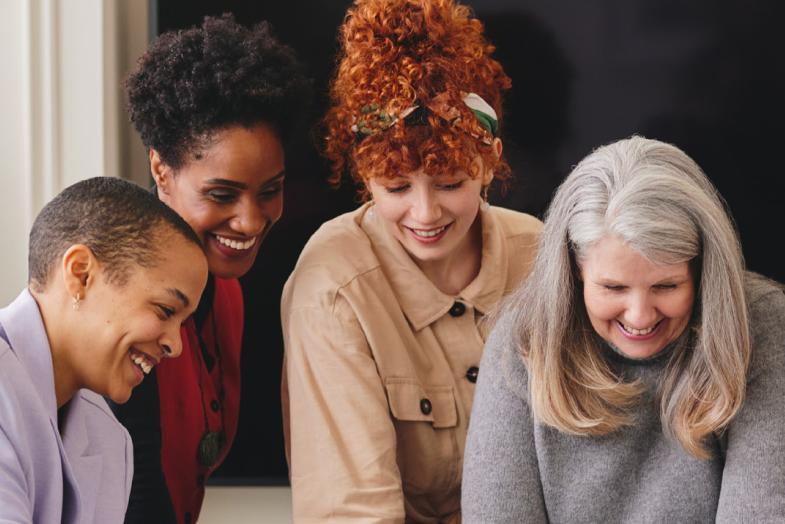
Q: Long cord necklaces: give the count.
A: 1